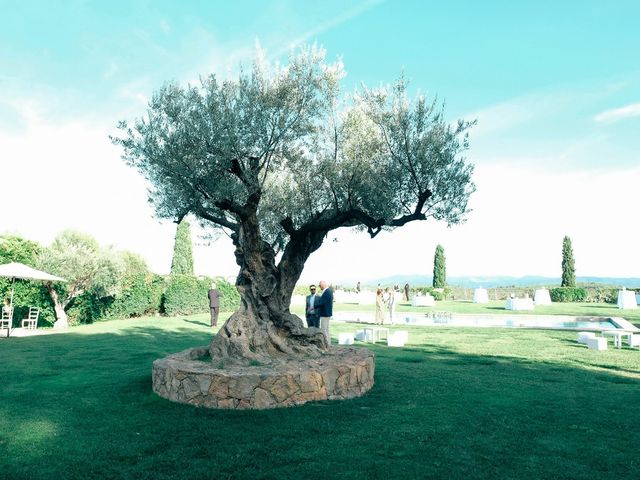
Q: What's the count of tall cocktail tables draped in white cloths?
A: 3